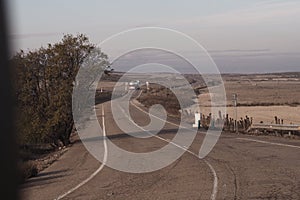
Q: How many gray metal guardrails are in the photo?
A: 1